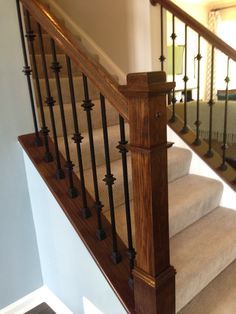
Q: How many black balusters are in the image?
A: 14